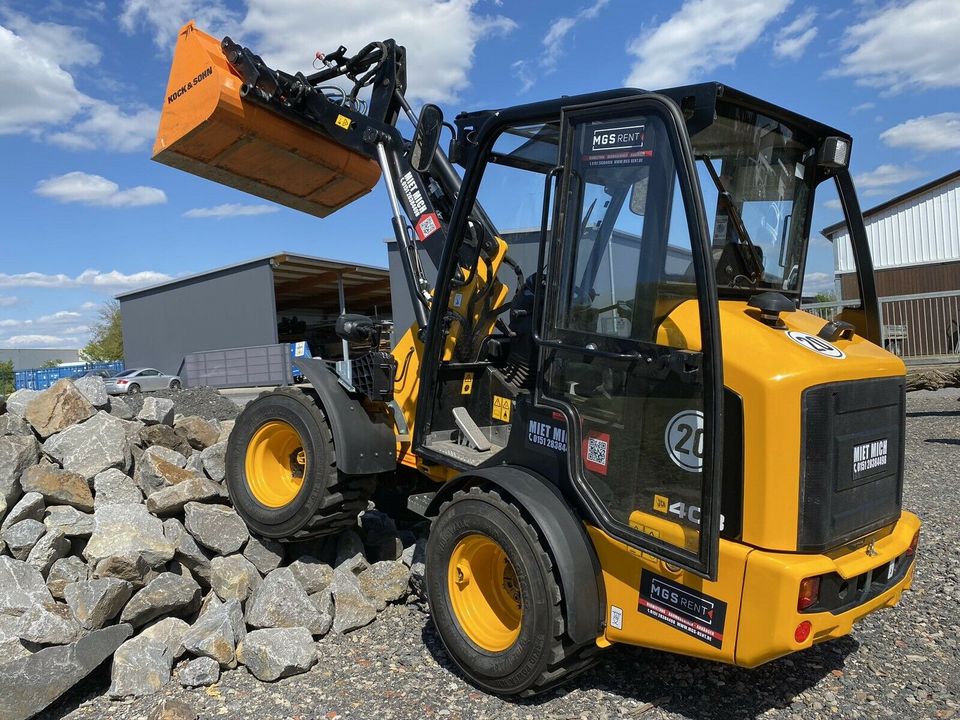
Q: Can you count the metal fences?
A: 1